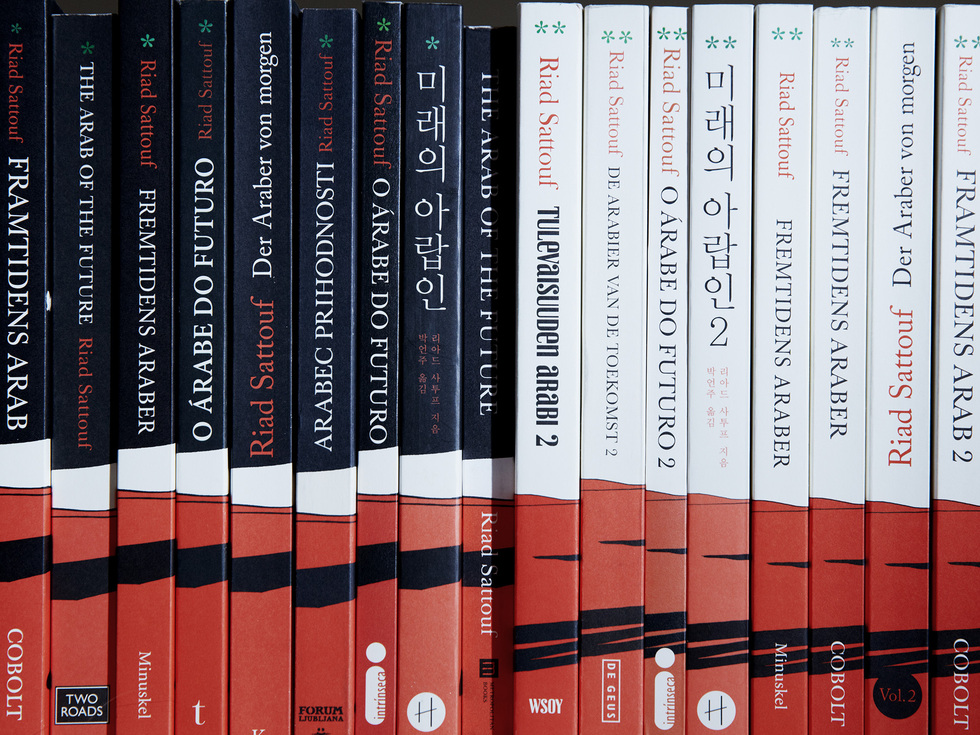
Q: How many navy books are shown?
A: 9